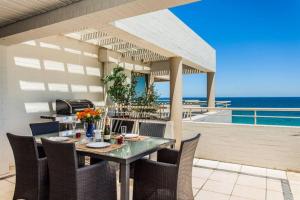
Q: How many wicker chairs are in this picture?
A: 6